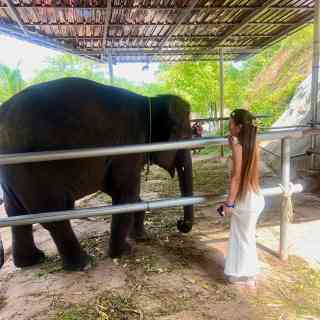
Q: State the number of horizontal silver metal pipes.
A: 2